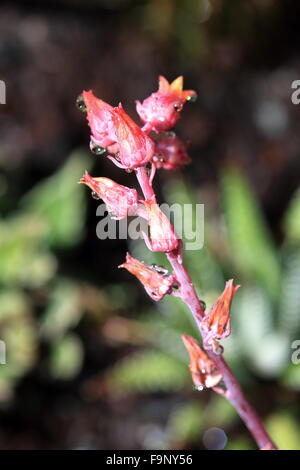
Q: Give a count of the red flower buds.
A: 9